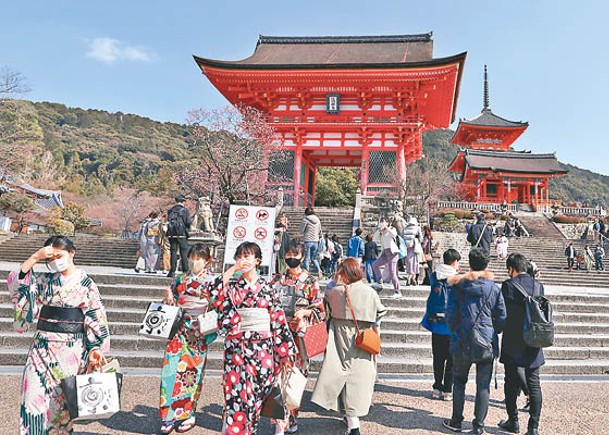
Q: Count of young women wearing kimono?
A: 4